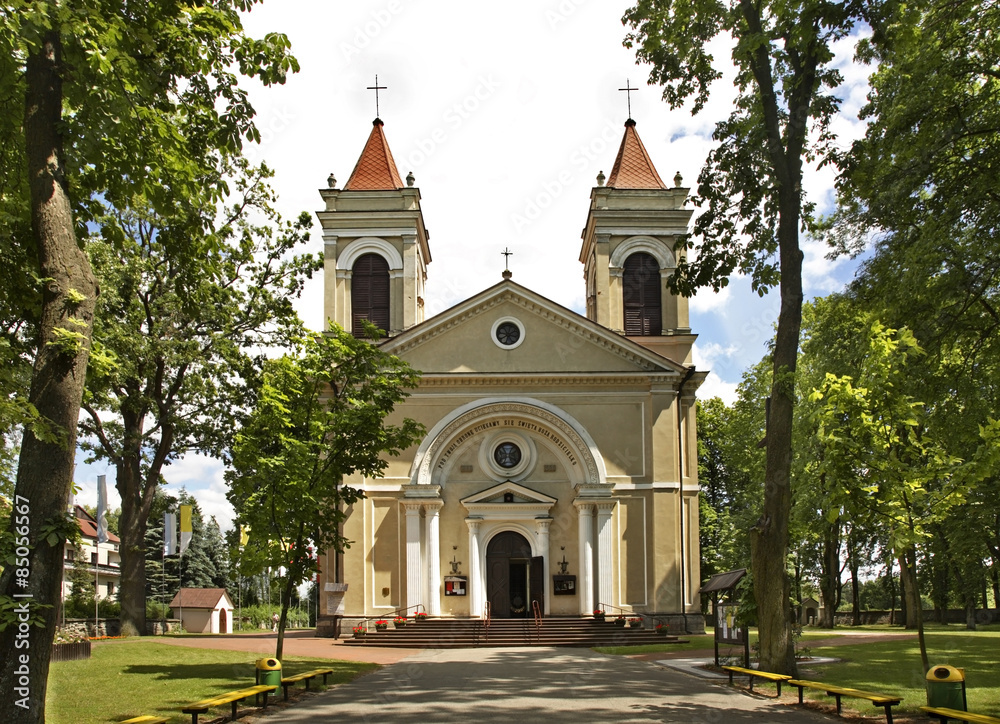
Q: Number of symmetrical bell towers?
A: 2